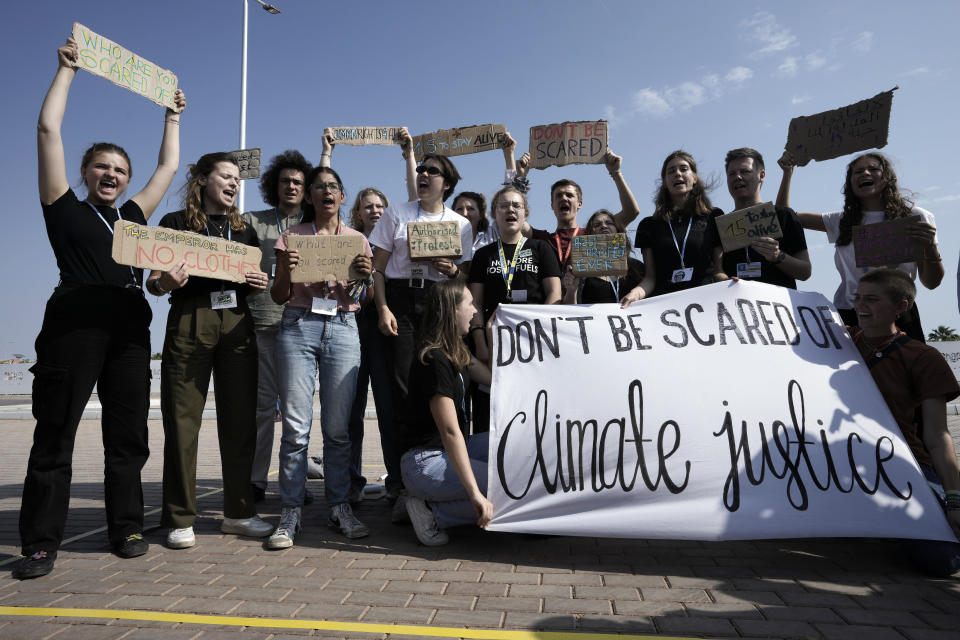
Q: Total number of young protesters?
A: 15